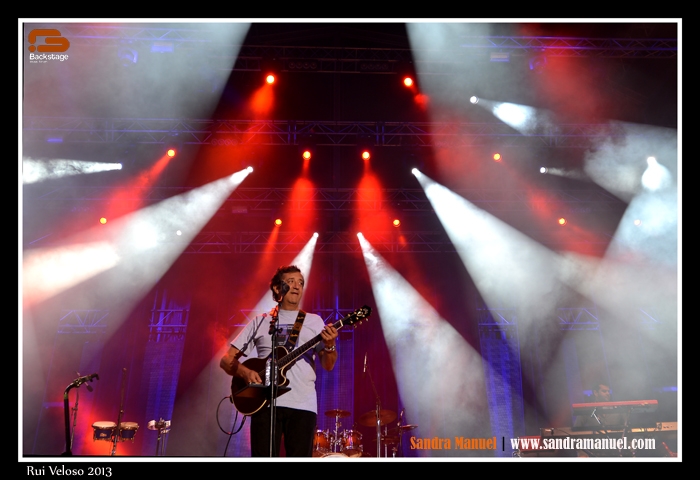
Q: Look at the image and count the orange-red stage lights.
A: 10